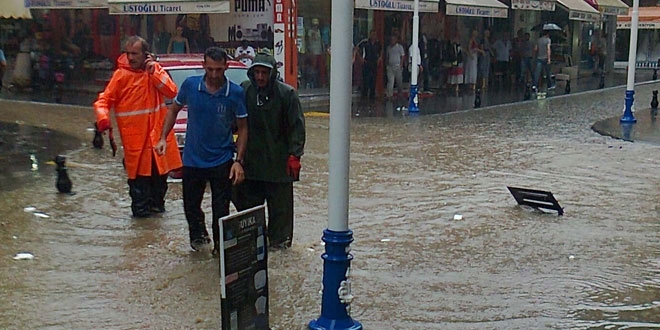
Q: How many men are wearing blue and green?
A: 2